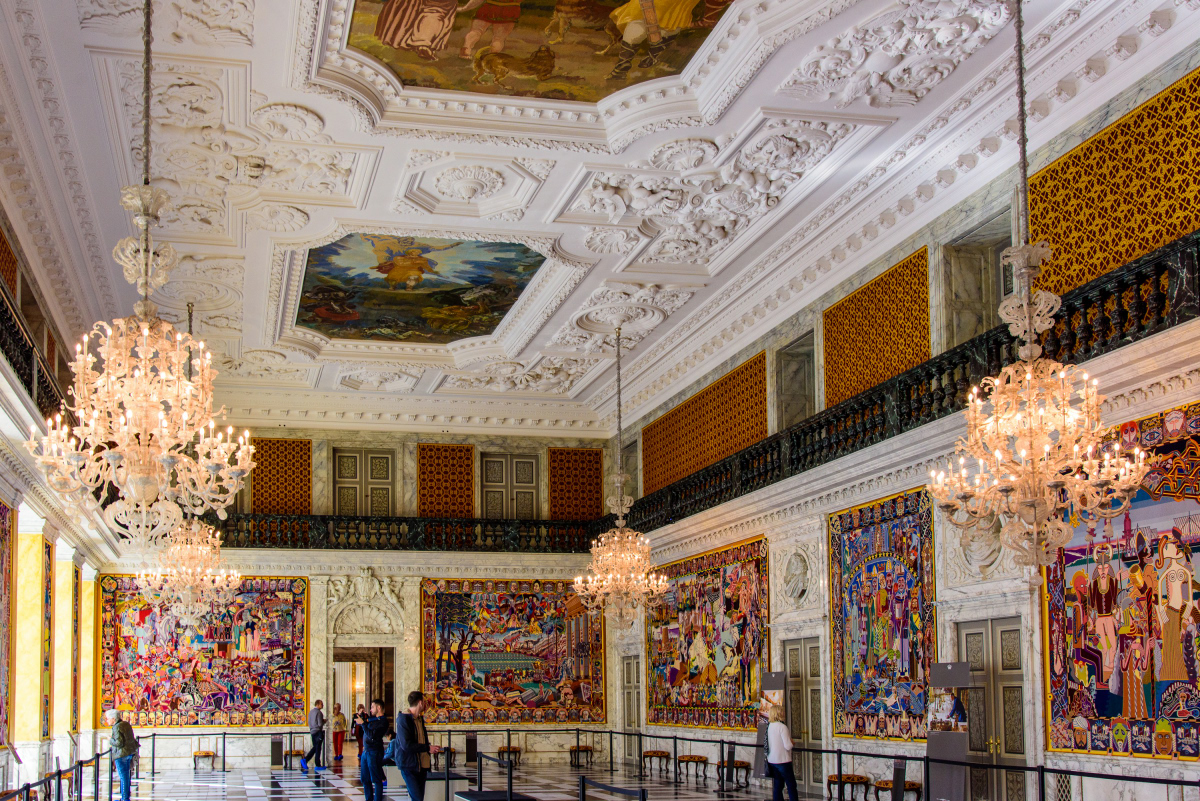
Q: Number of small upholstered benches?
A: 13